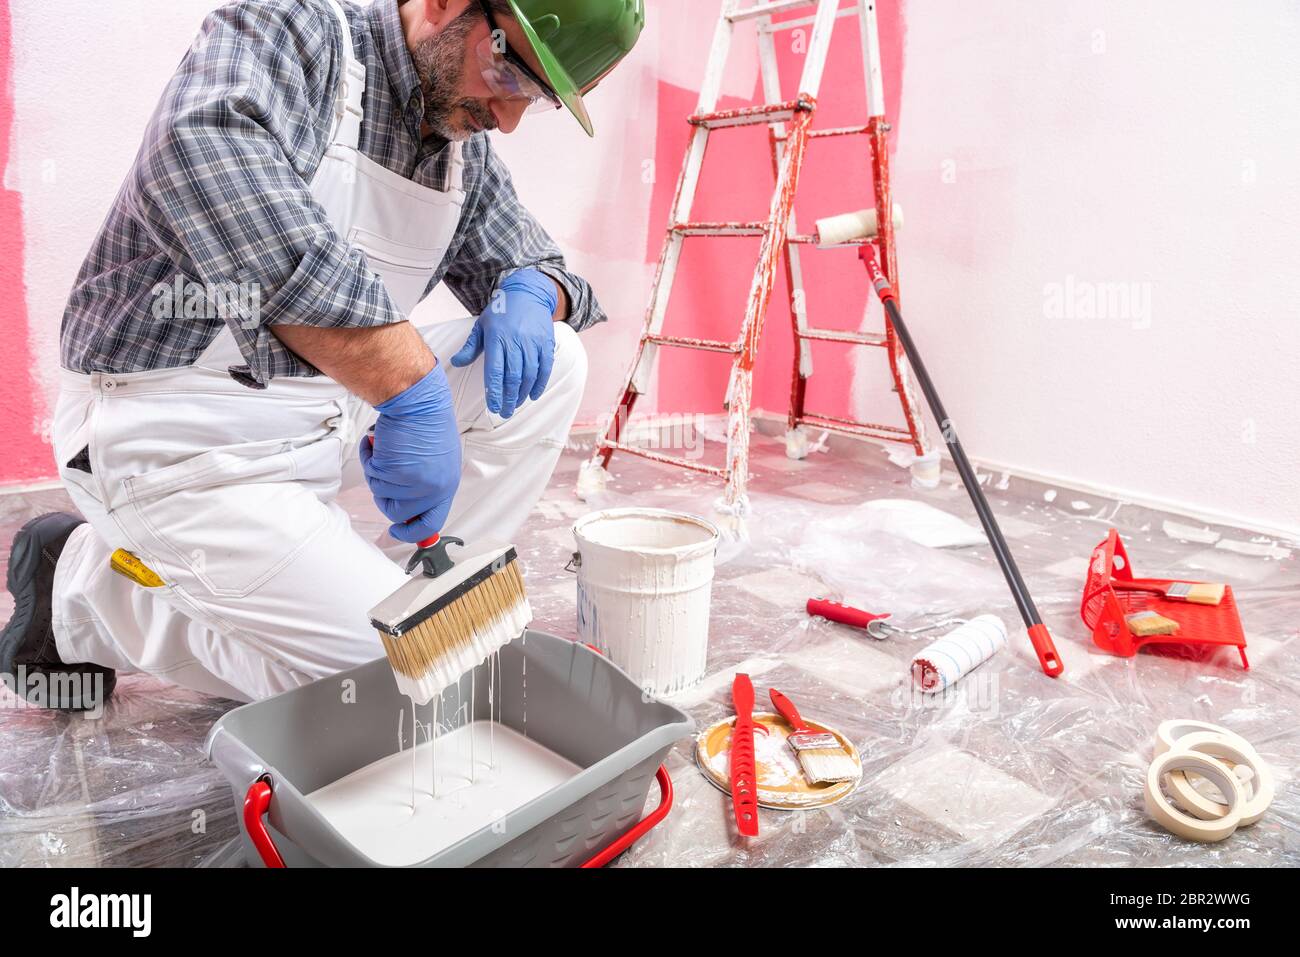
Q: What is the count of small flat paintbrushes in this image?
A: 3